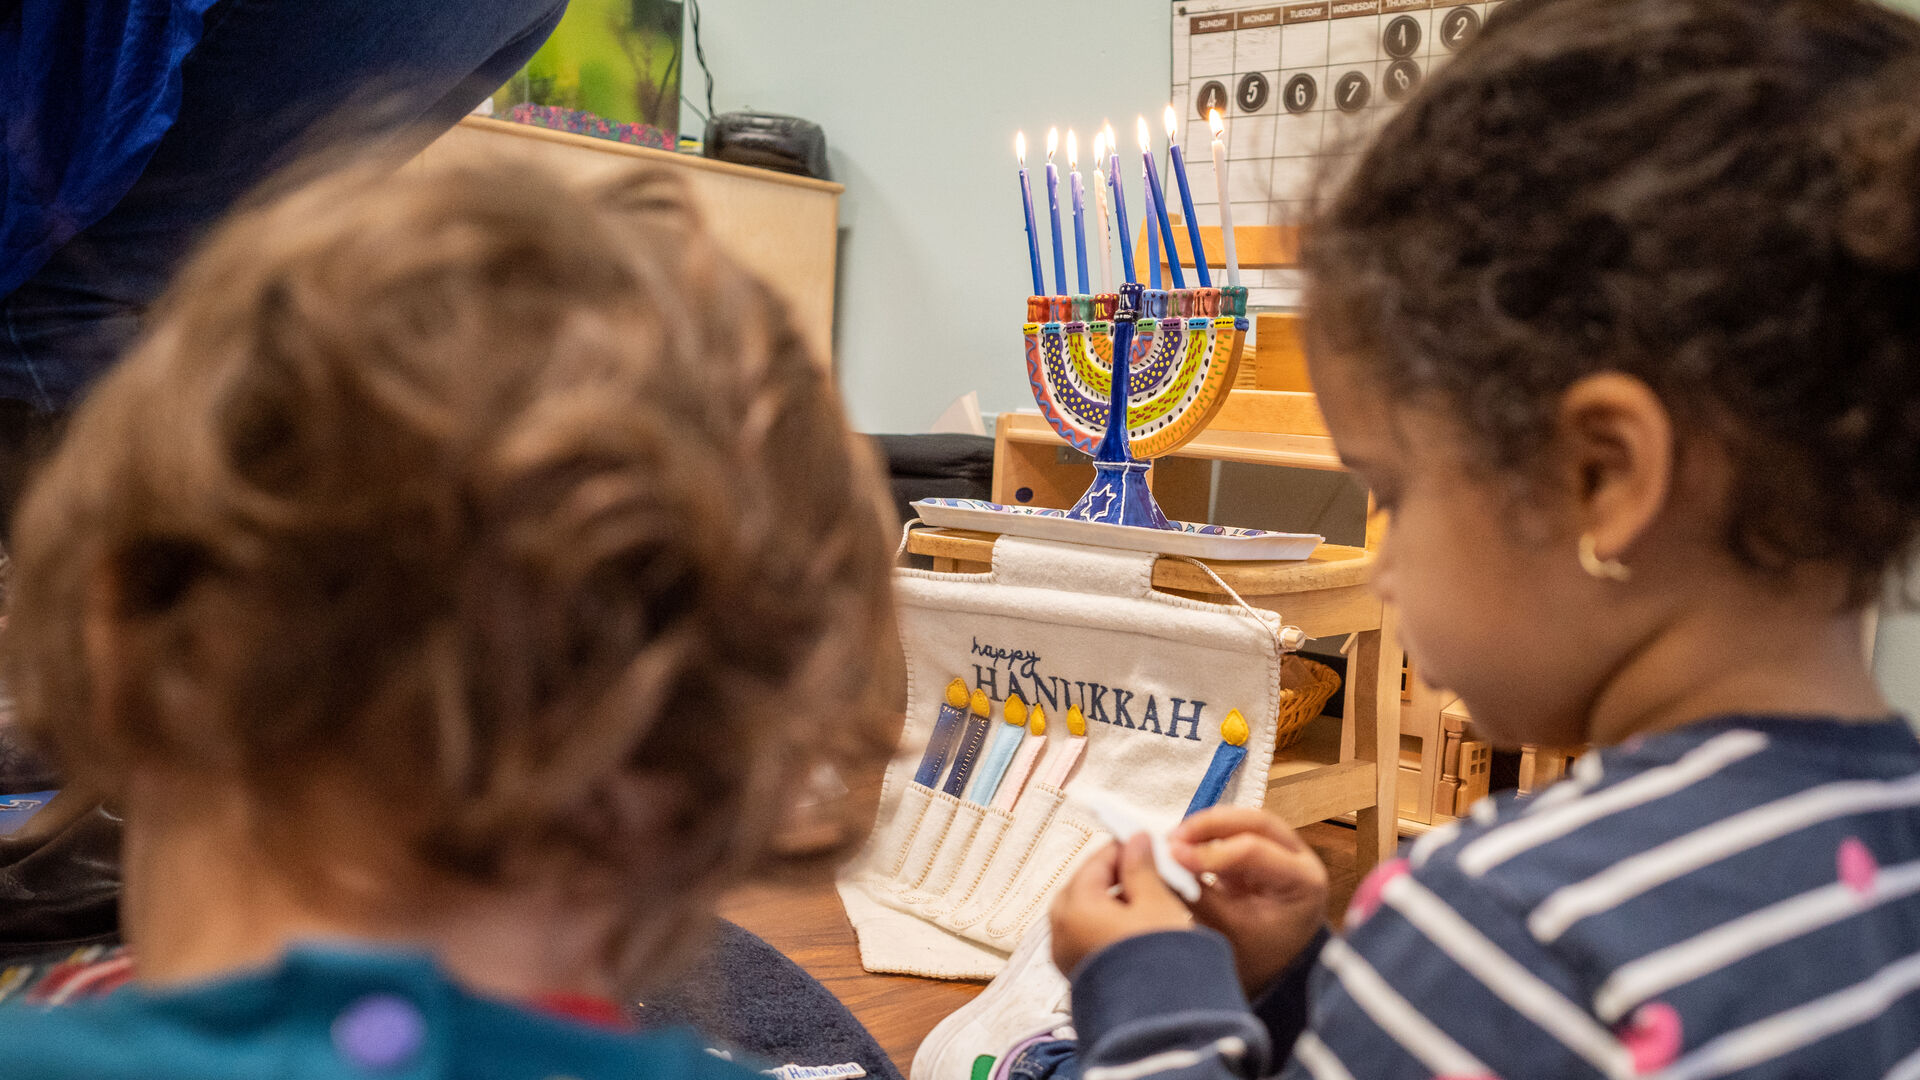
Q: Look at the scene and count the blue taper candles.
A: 7